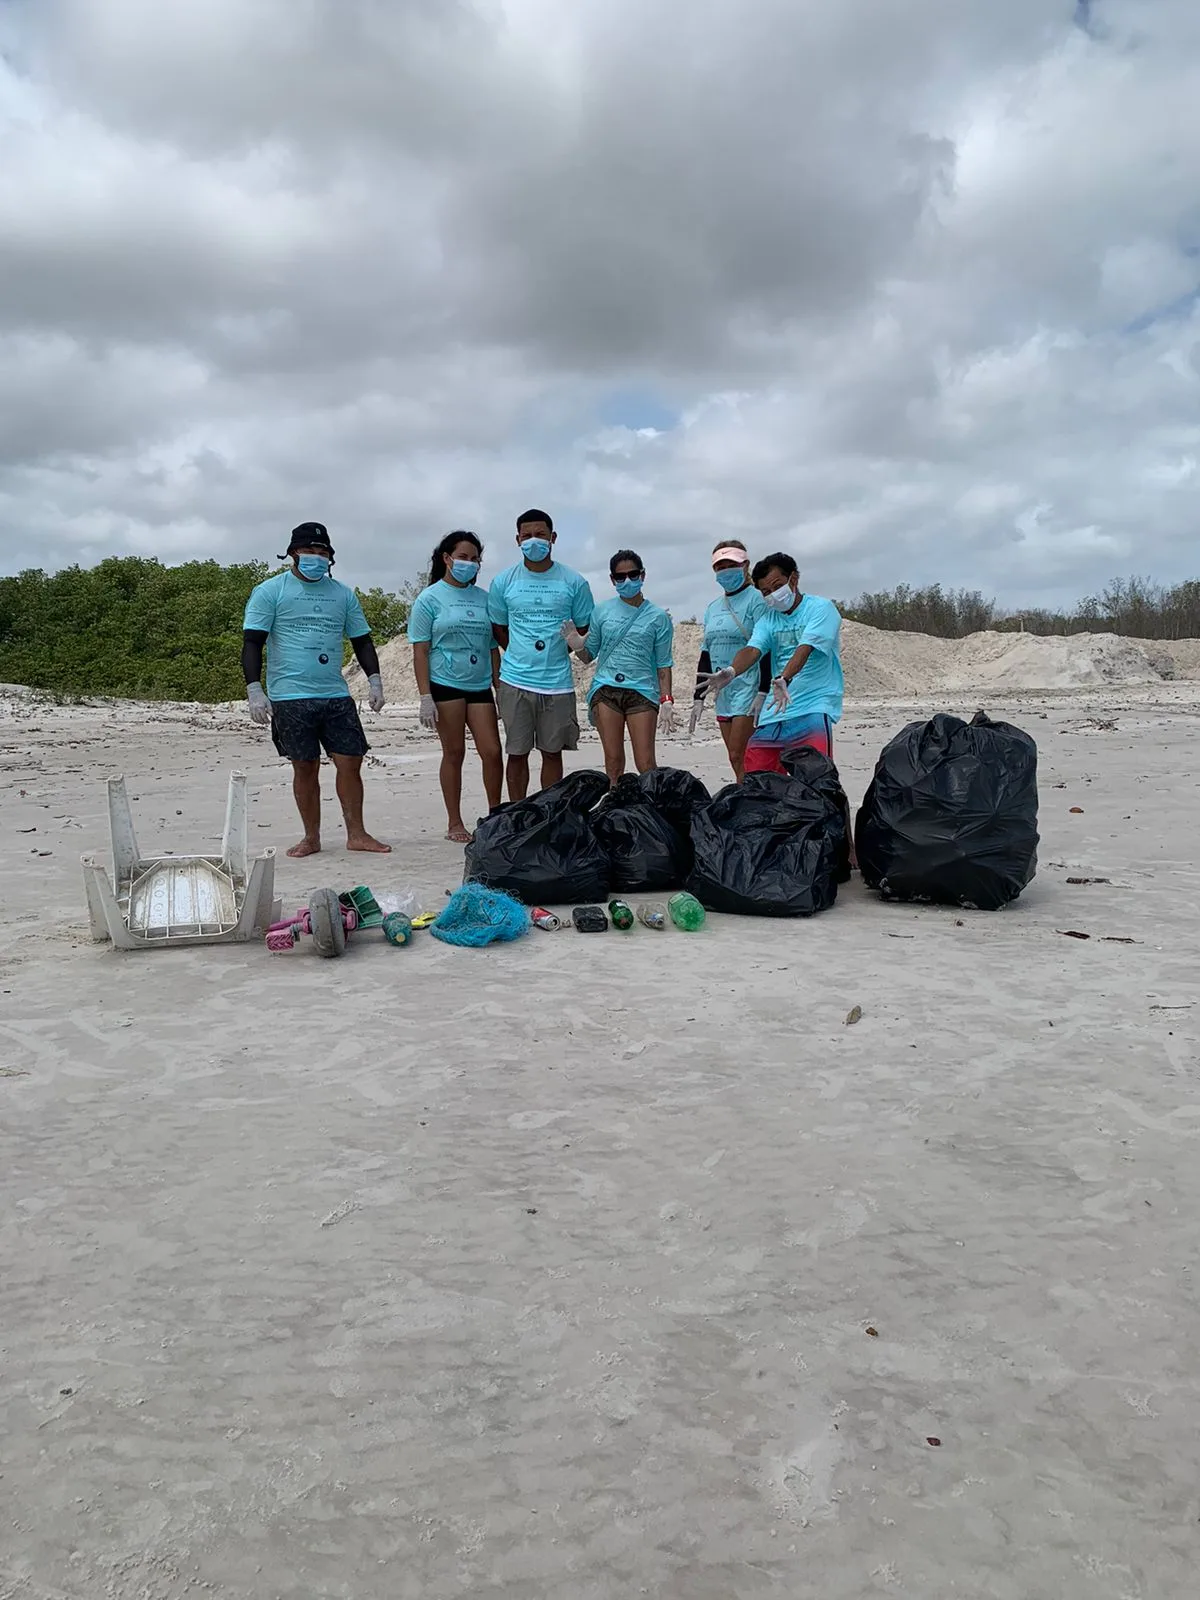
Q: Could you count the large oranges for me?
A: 0